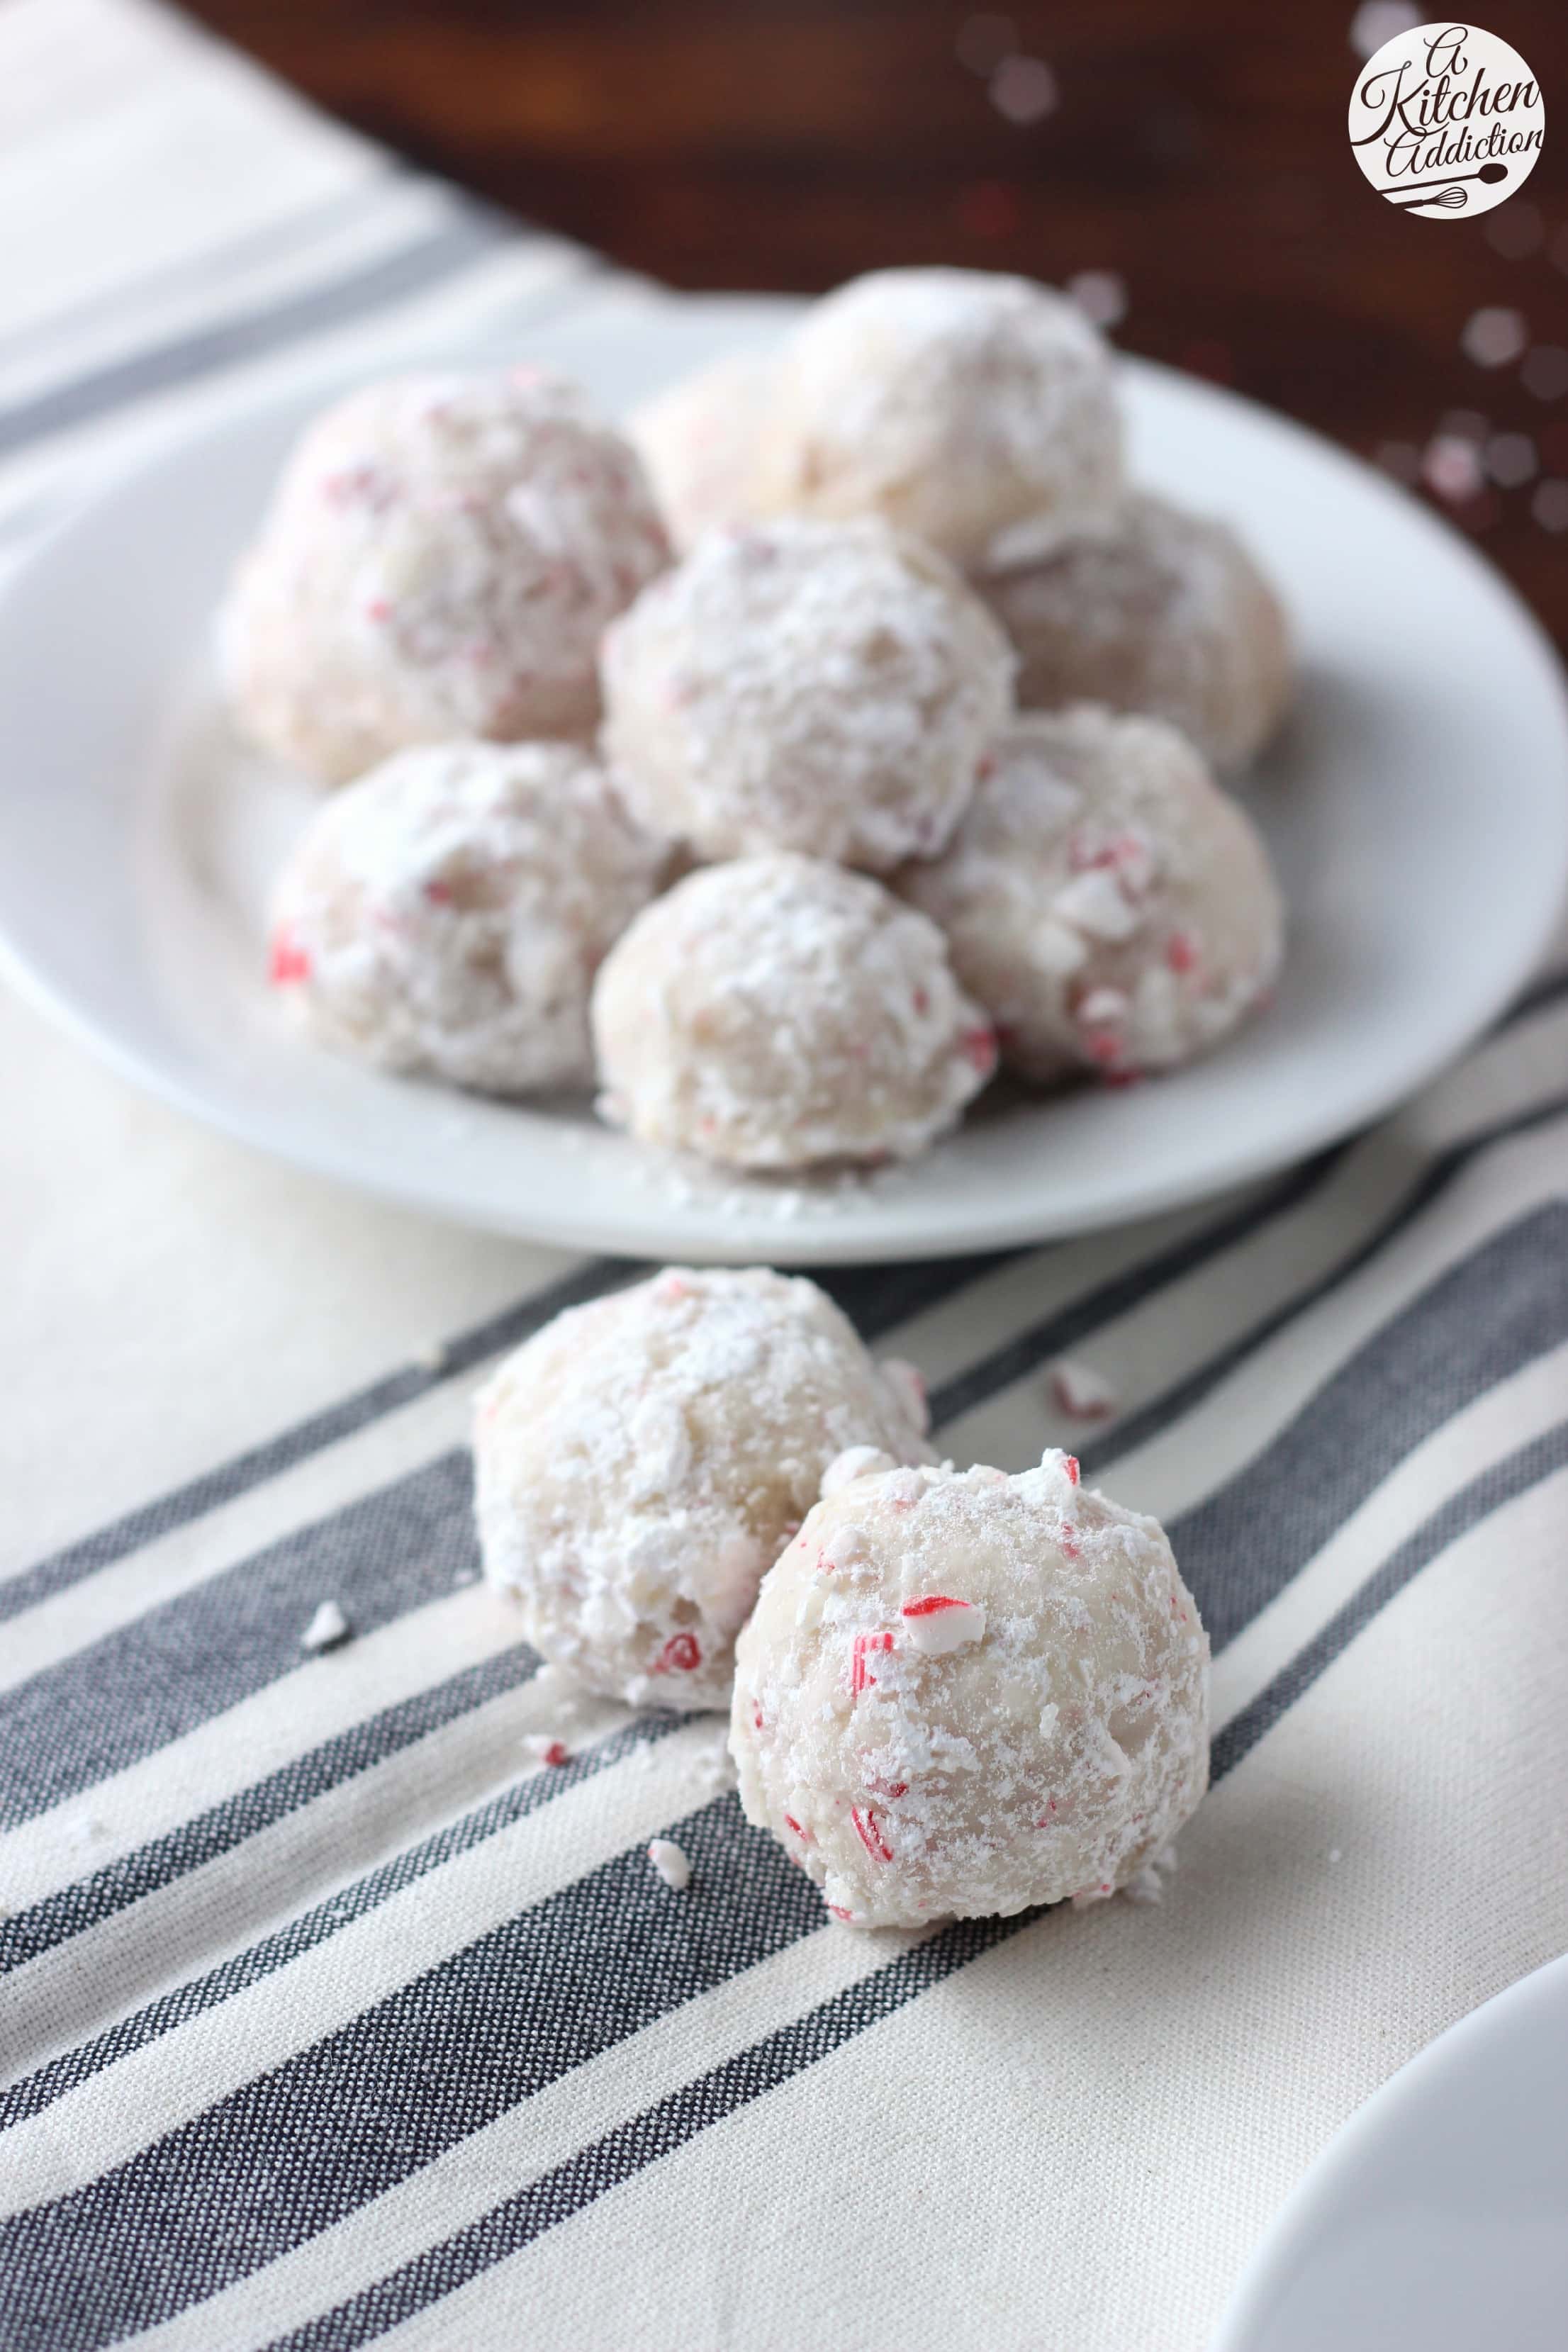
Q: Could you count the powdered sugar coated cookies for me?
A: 10